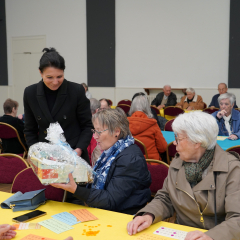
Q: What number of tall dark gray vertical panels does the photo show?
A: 3